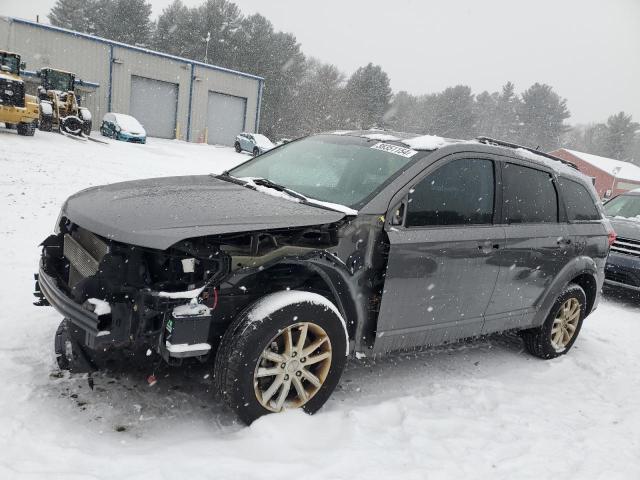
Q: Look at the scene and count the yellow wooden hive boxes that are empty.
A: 0